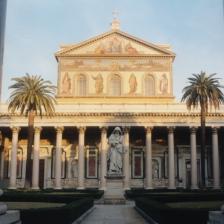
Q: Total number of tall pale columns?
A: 10